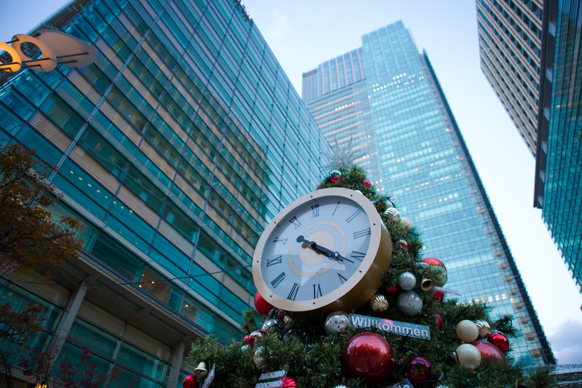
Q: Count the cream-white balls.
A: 3